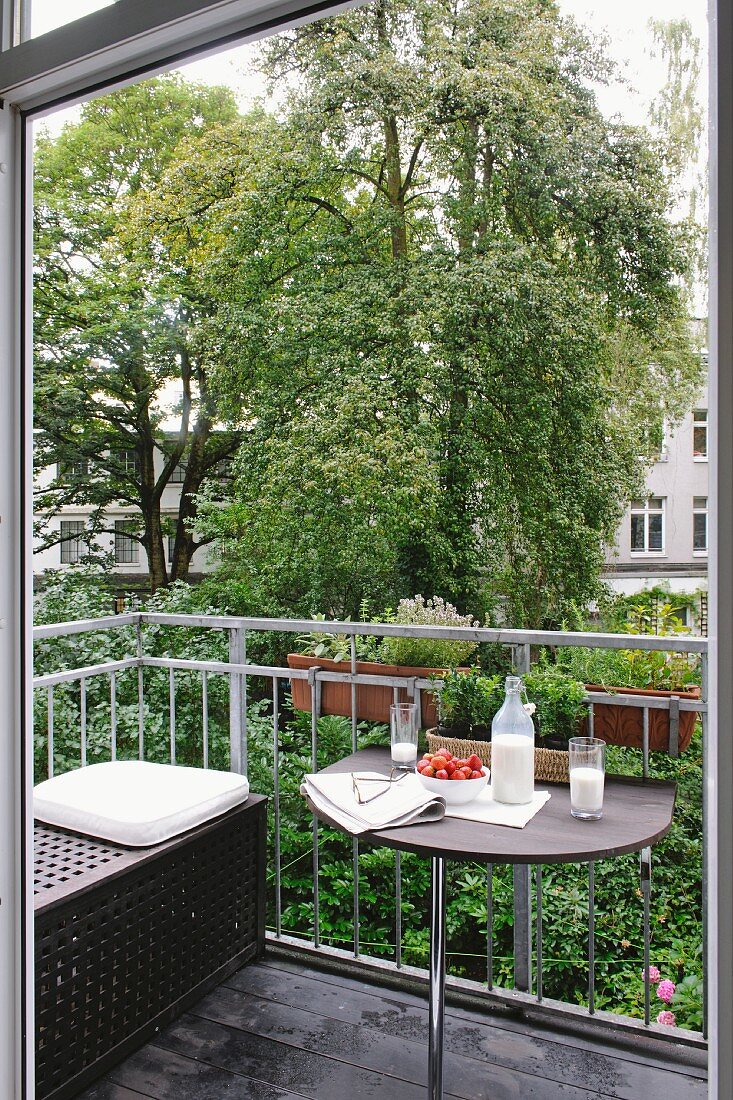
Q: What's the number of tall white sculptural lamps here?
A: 0